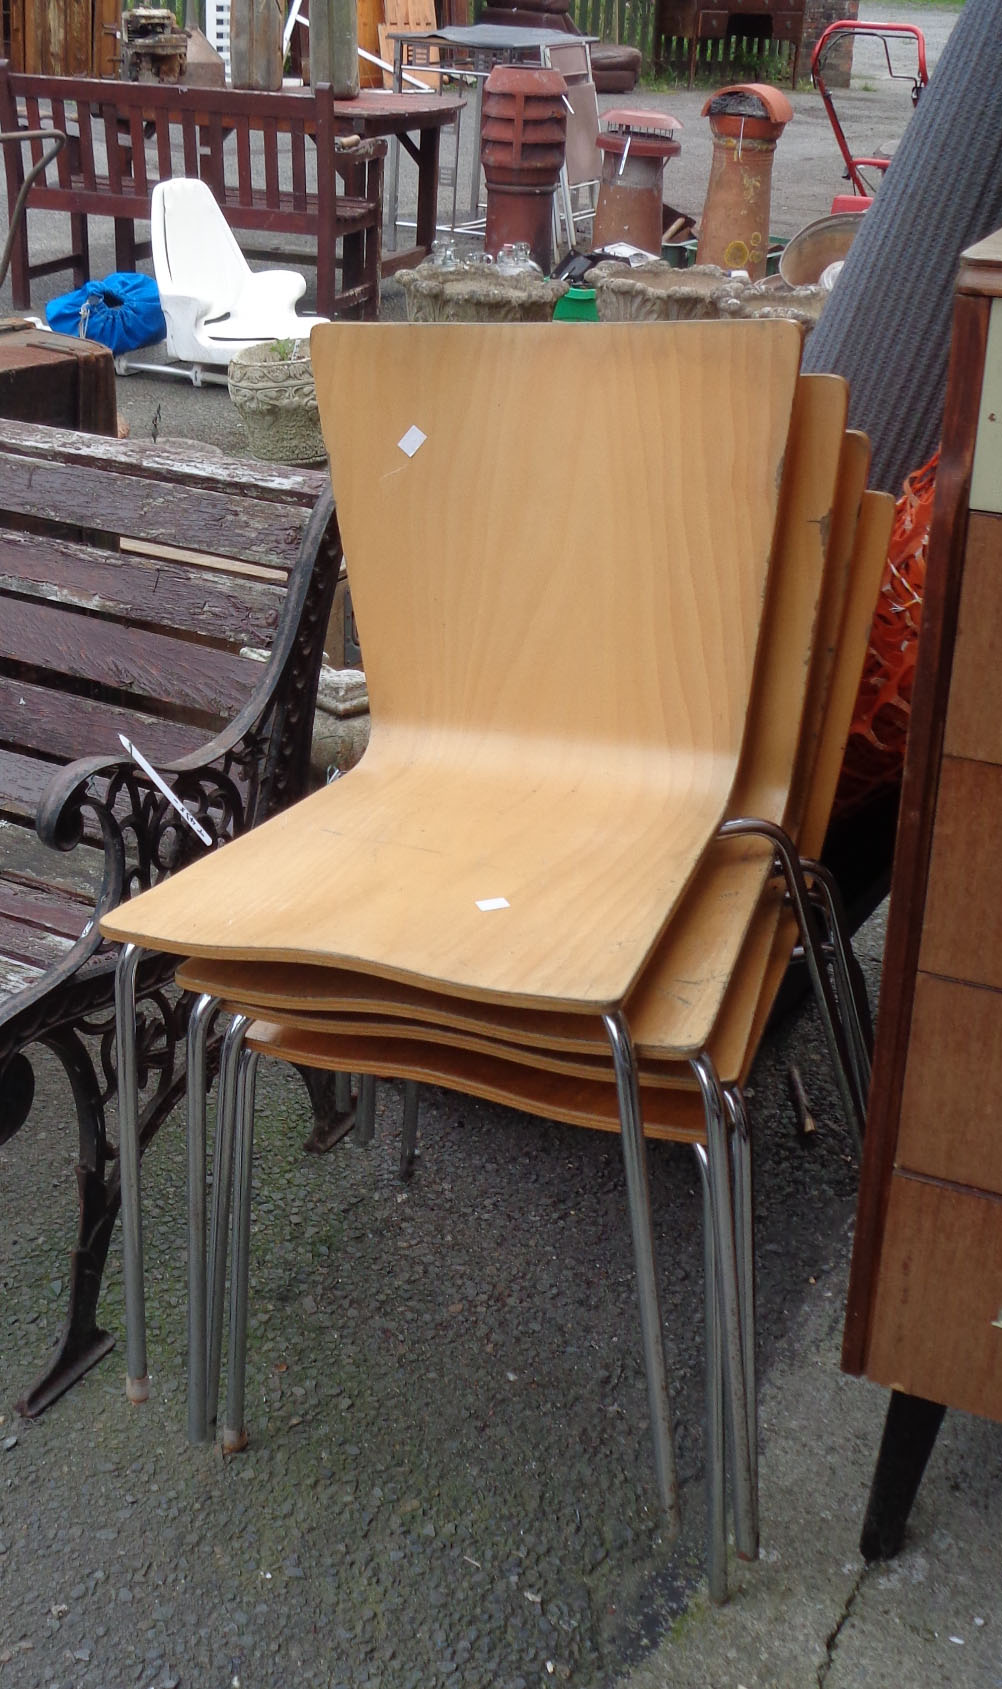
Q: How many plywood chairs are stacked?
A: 4